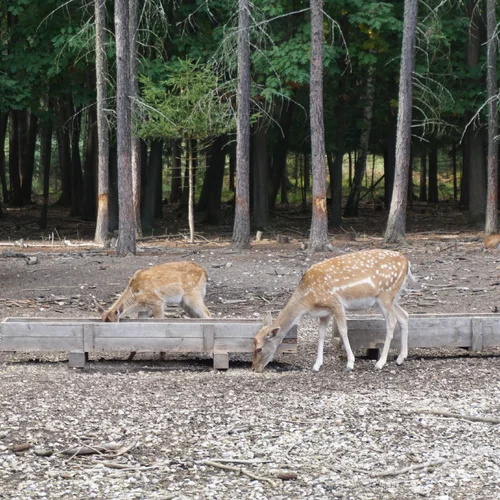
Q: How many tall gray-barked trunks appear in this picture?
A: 7